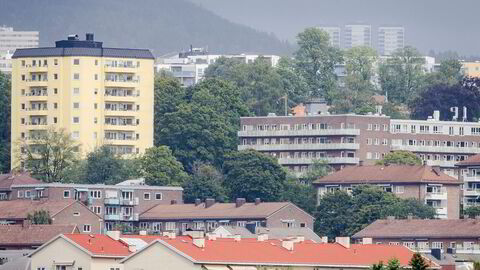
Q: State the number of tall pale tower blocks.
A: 3